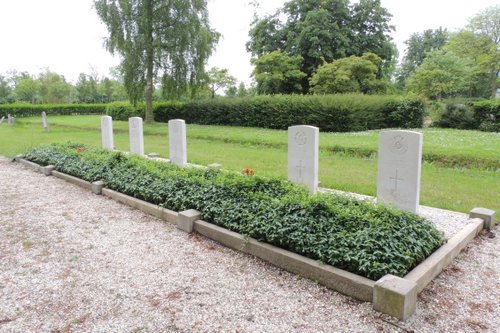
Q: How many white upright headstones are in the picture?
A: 5